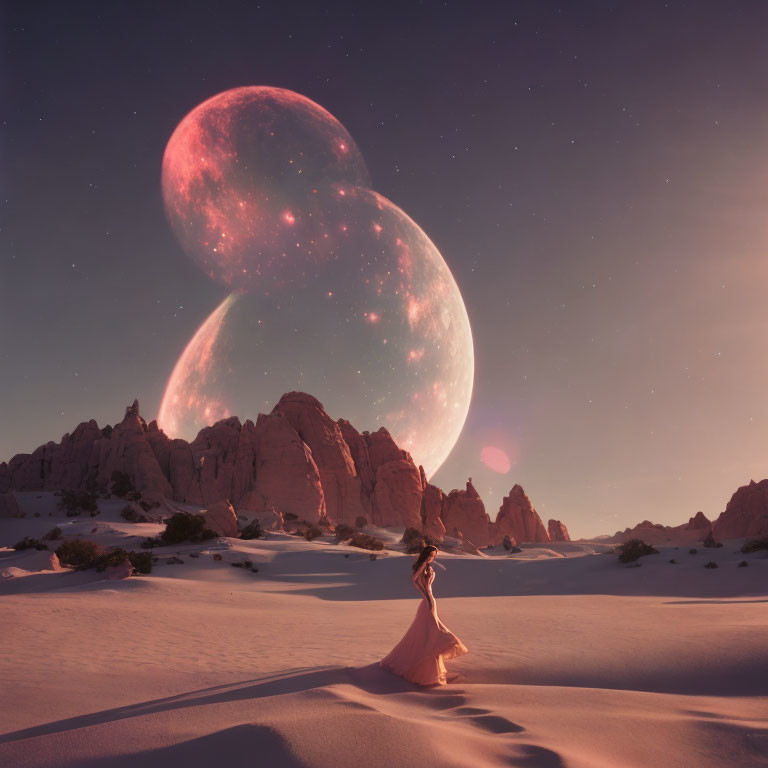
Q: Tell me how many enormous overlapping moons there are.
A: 2